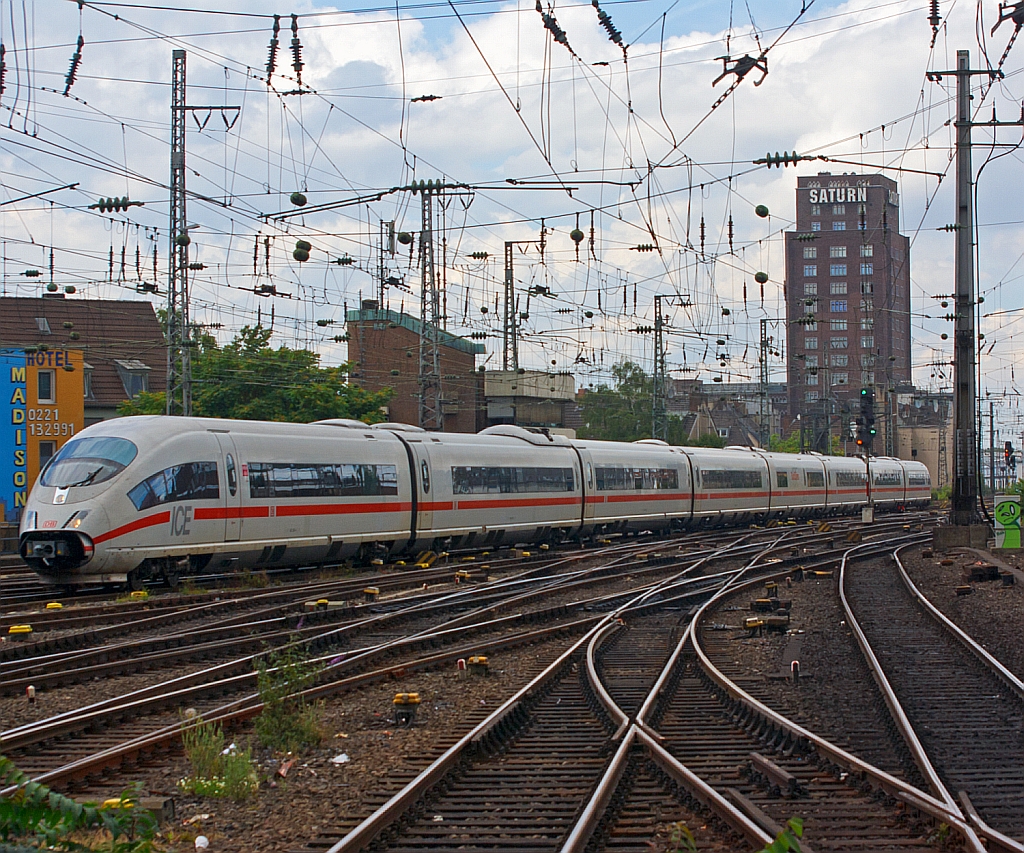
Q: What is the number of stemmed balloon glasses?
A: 0